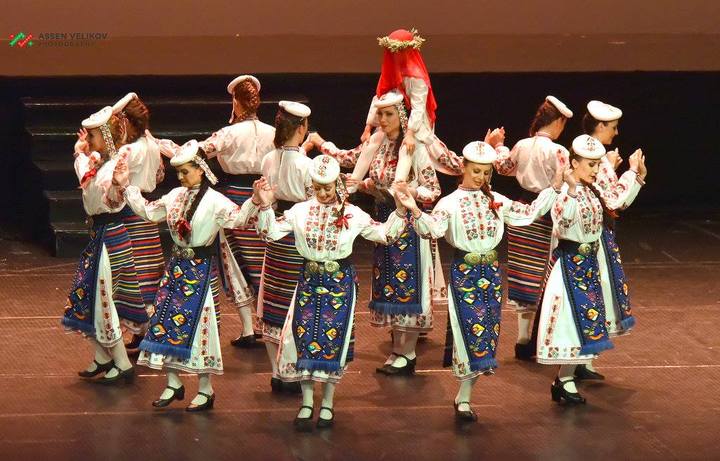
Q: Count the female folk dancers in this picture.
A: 12